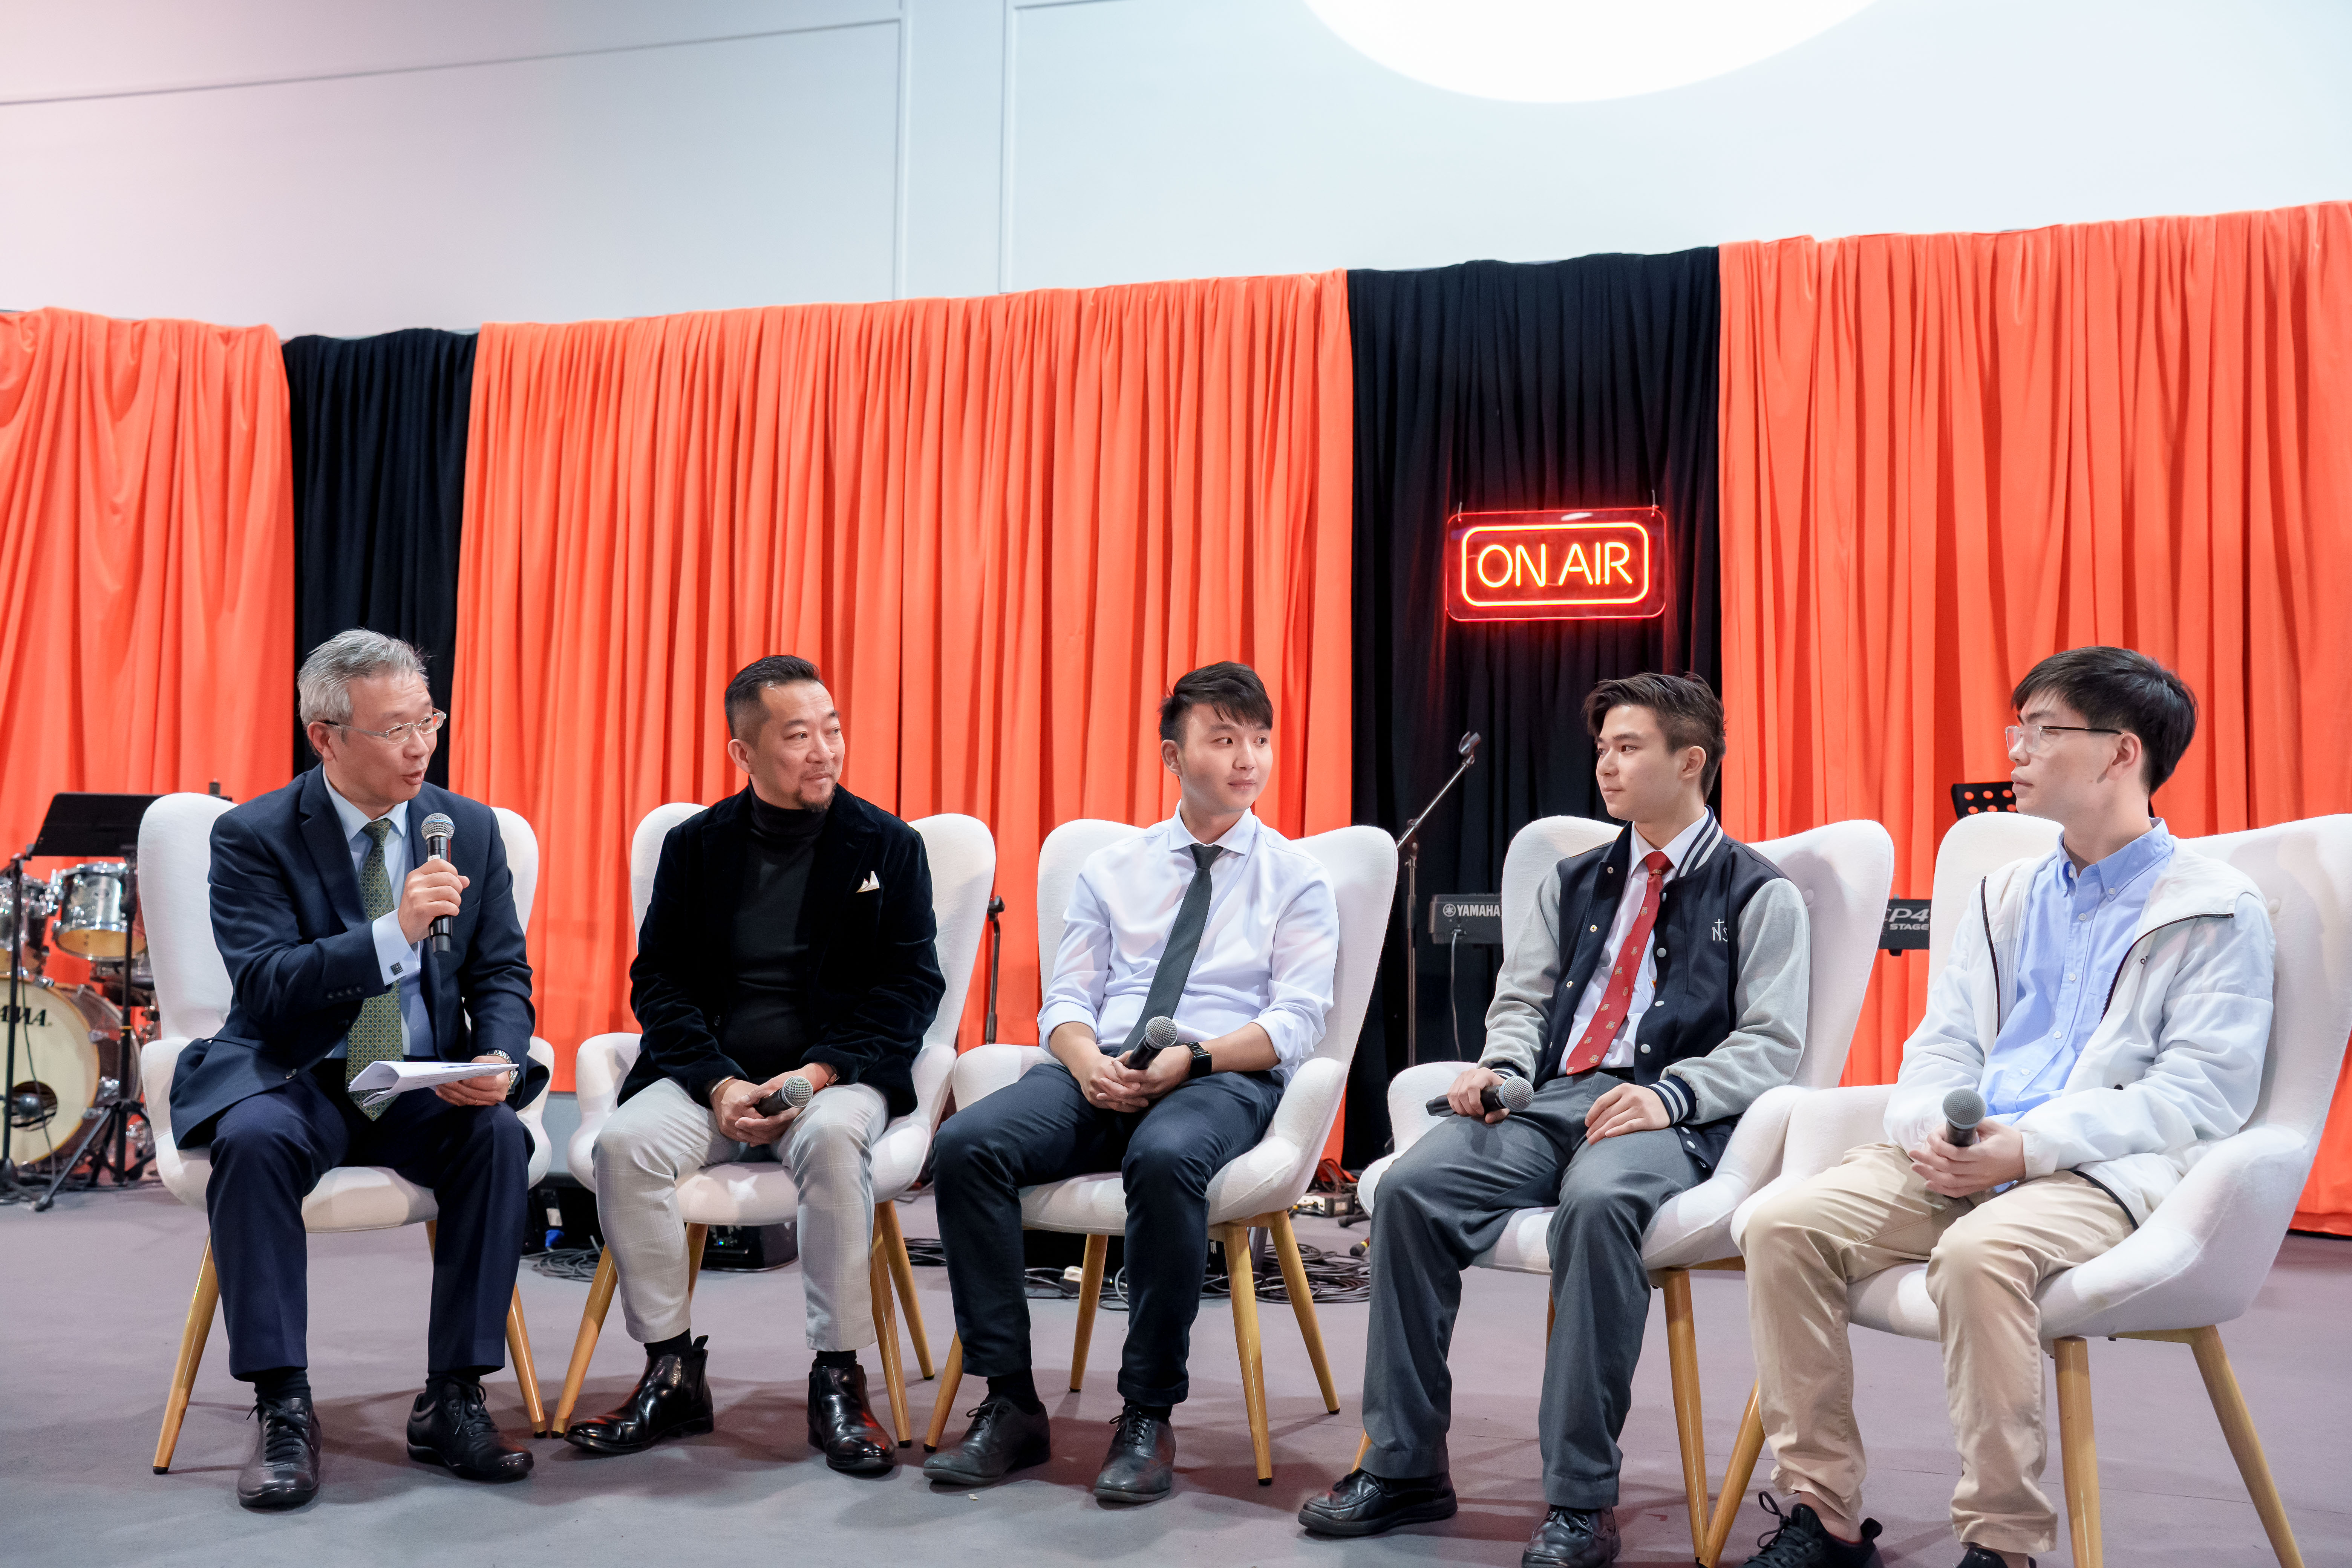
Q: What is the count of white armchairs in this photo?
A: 5